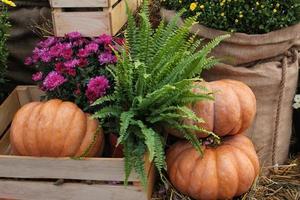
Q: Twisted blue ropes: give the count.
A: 0